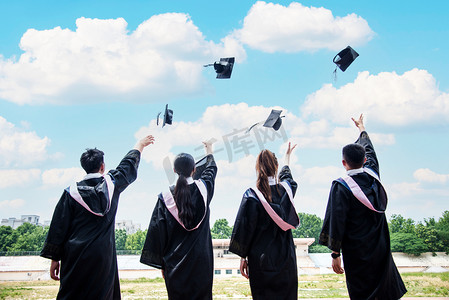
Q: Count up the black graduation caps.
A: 4